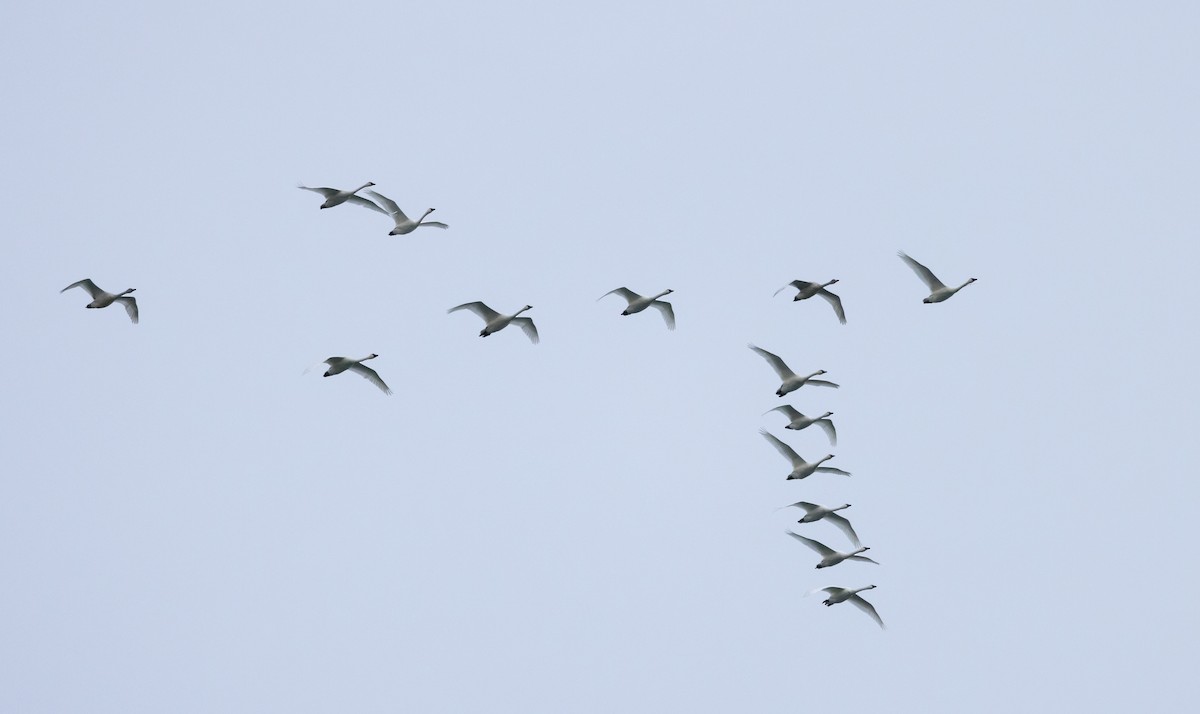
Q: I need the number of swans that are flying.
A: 14